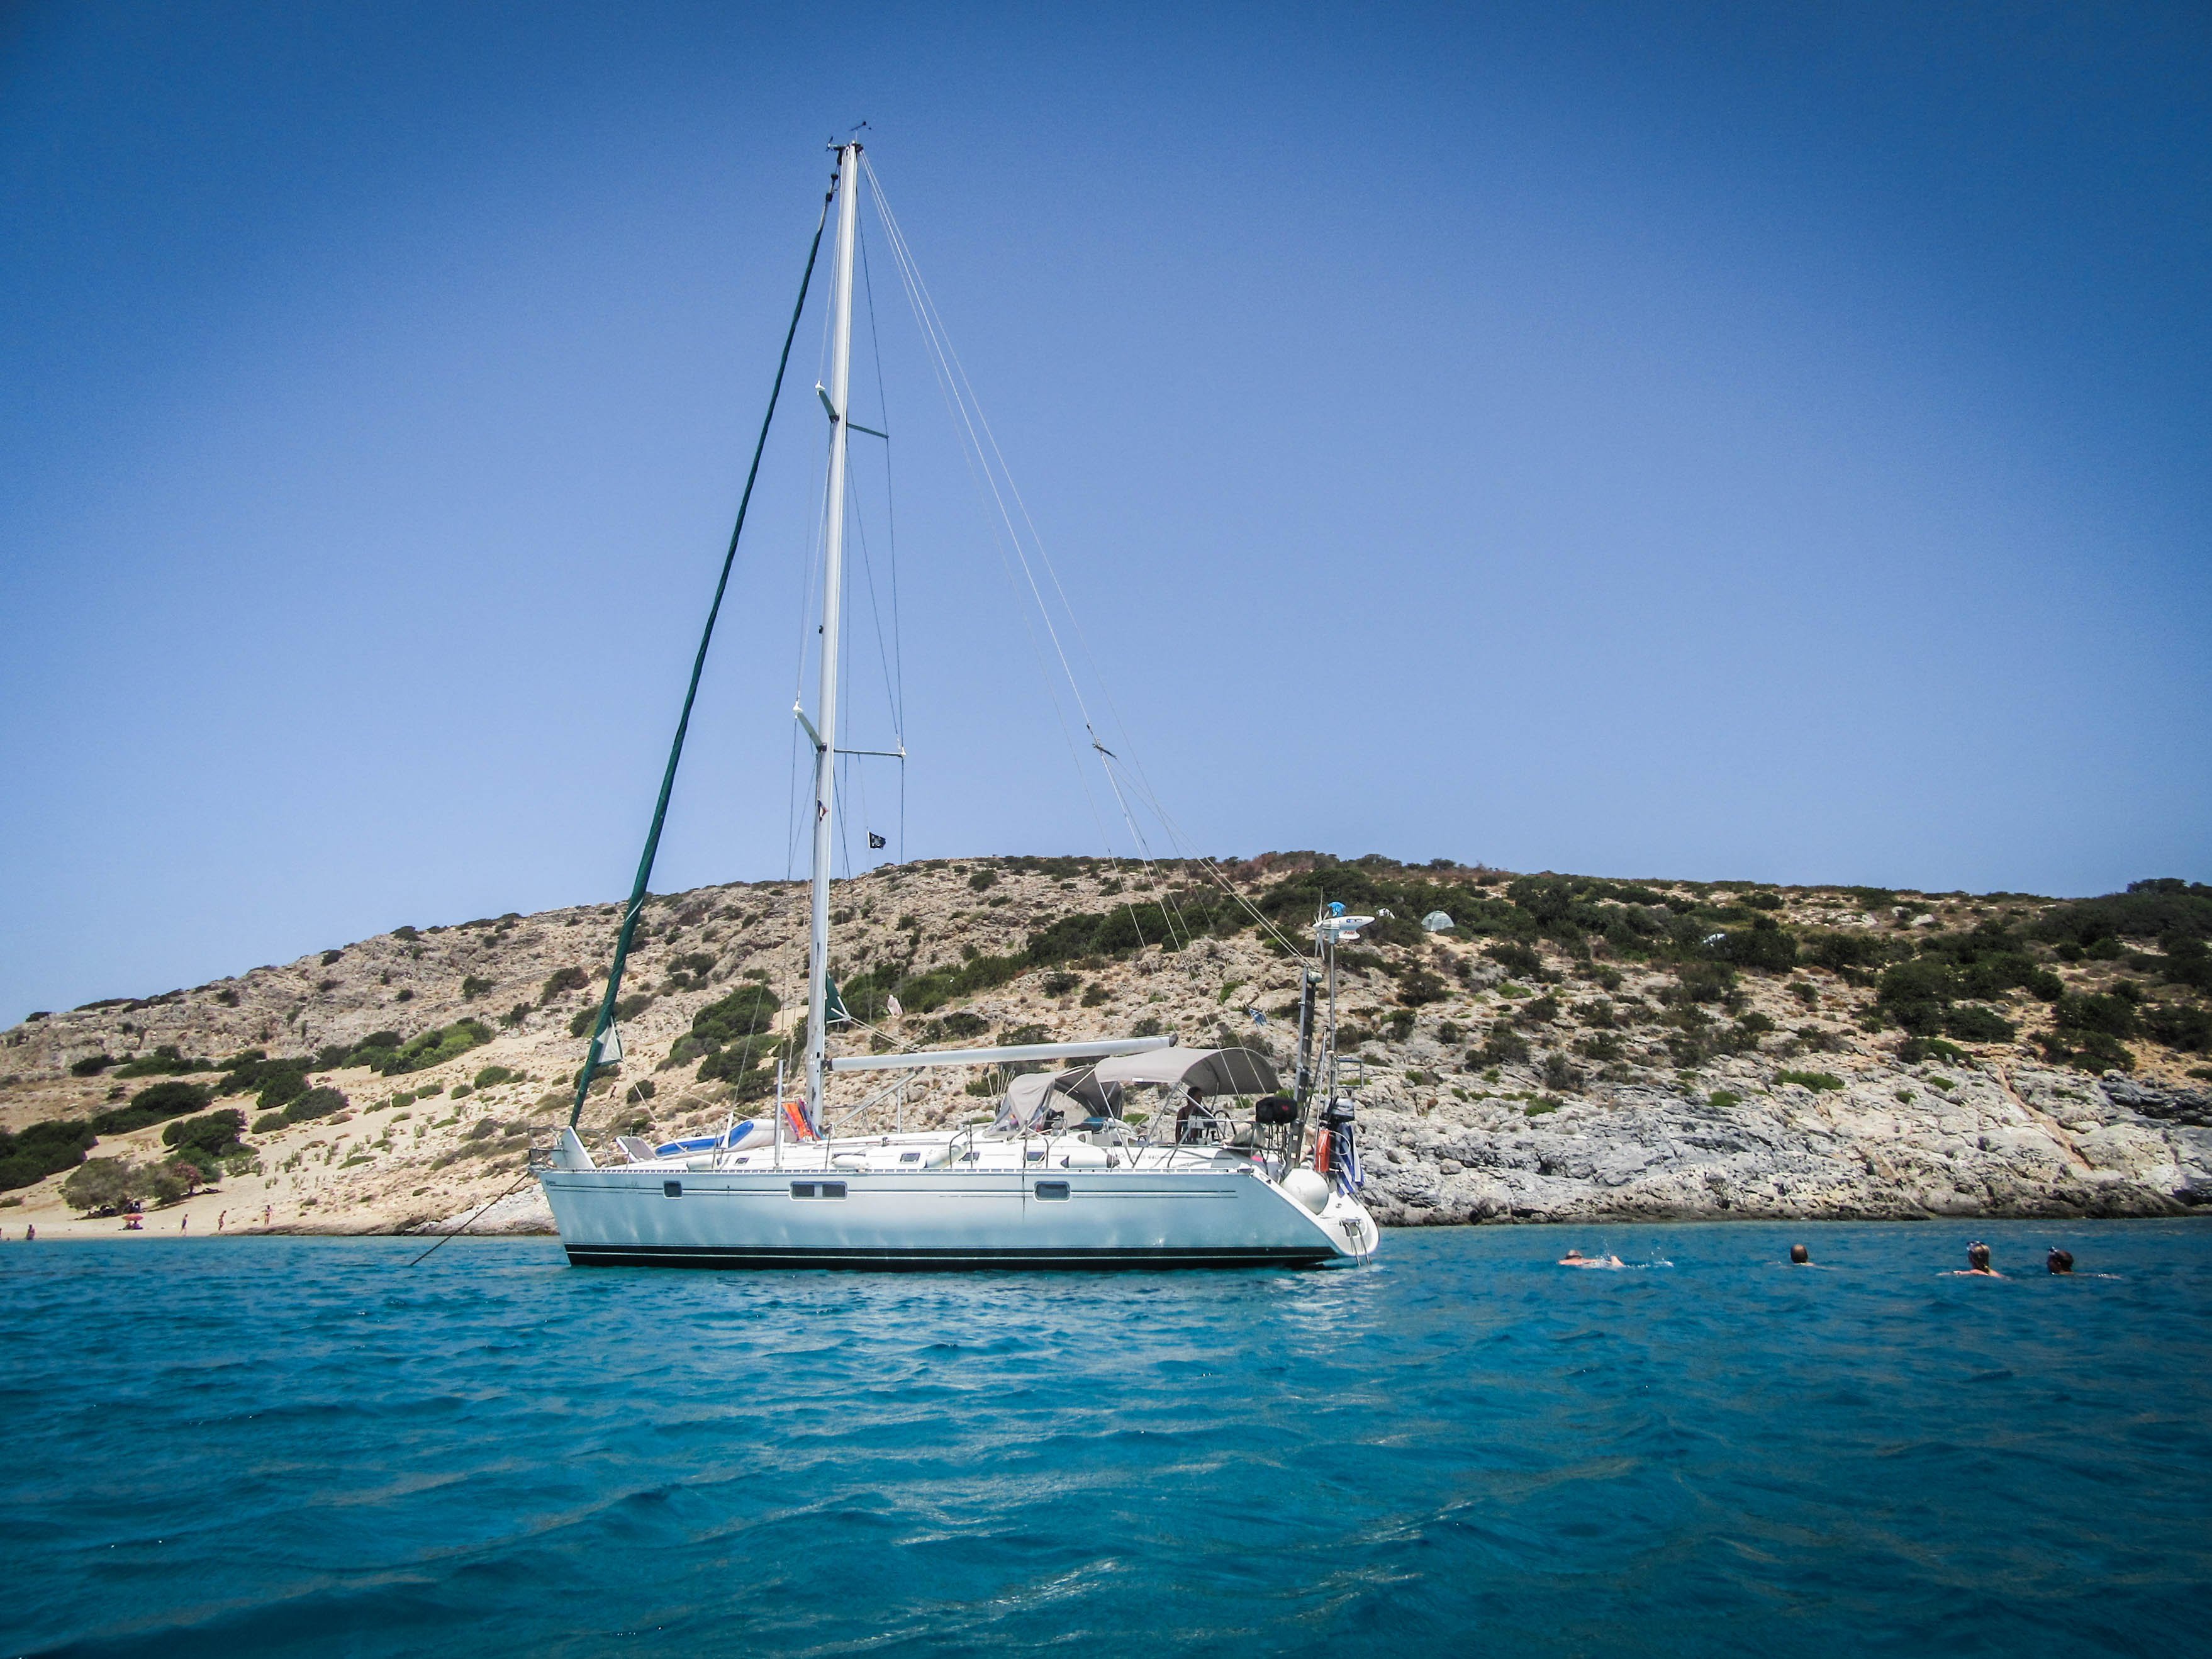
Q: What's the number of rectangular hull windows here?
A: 4